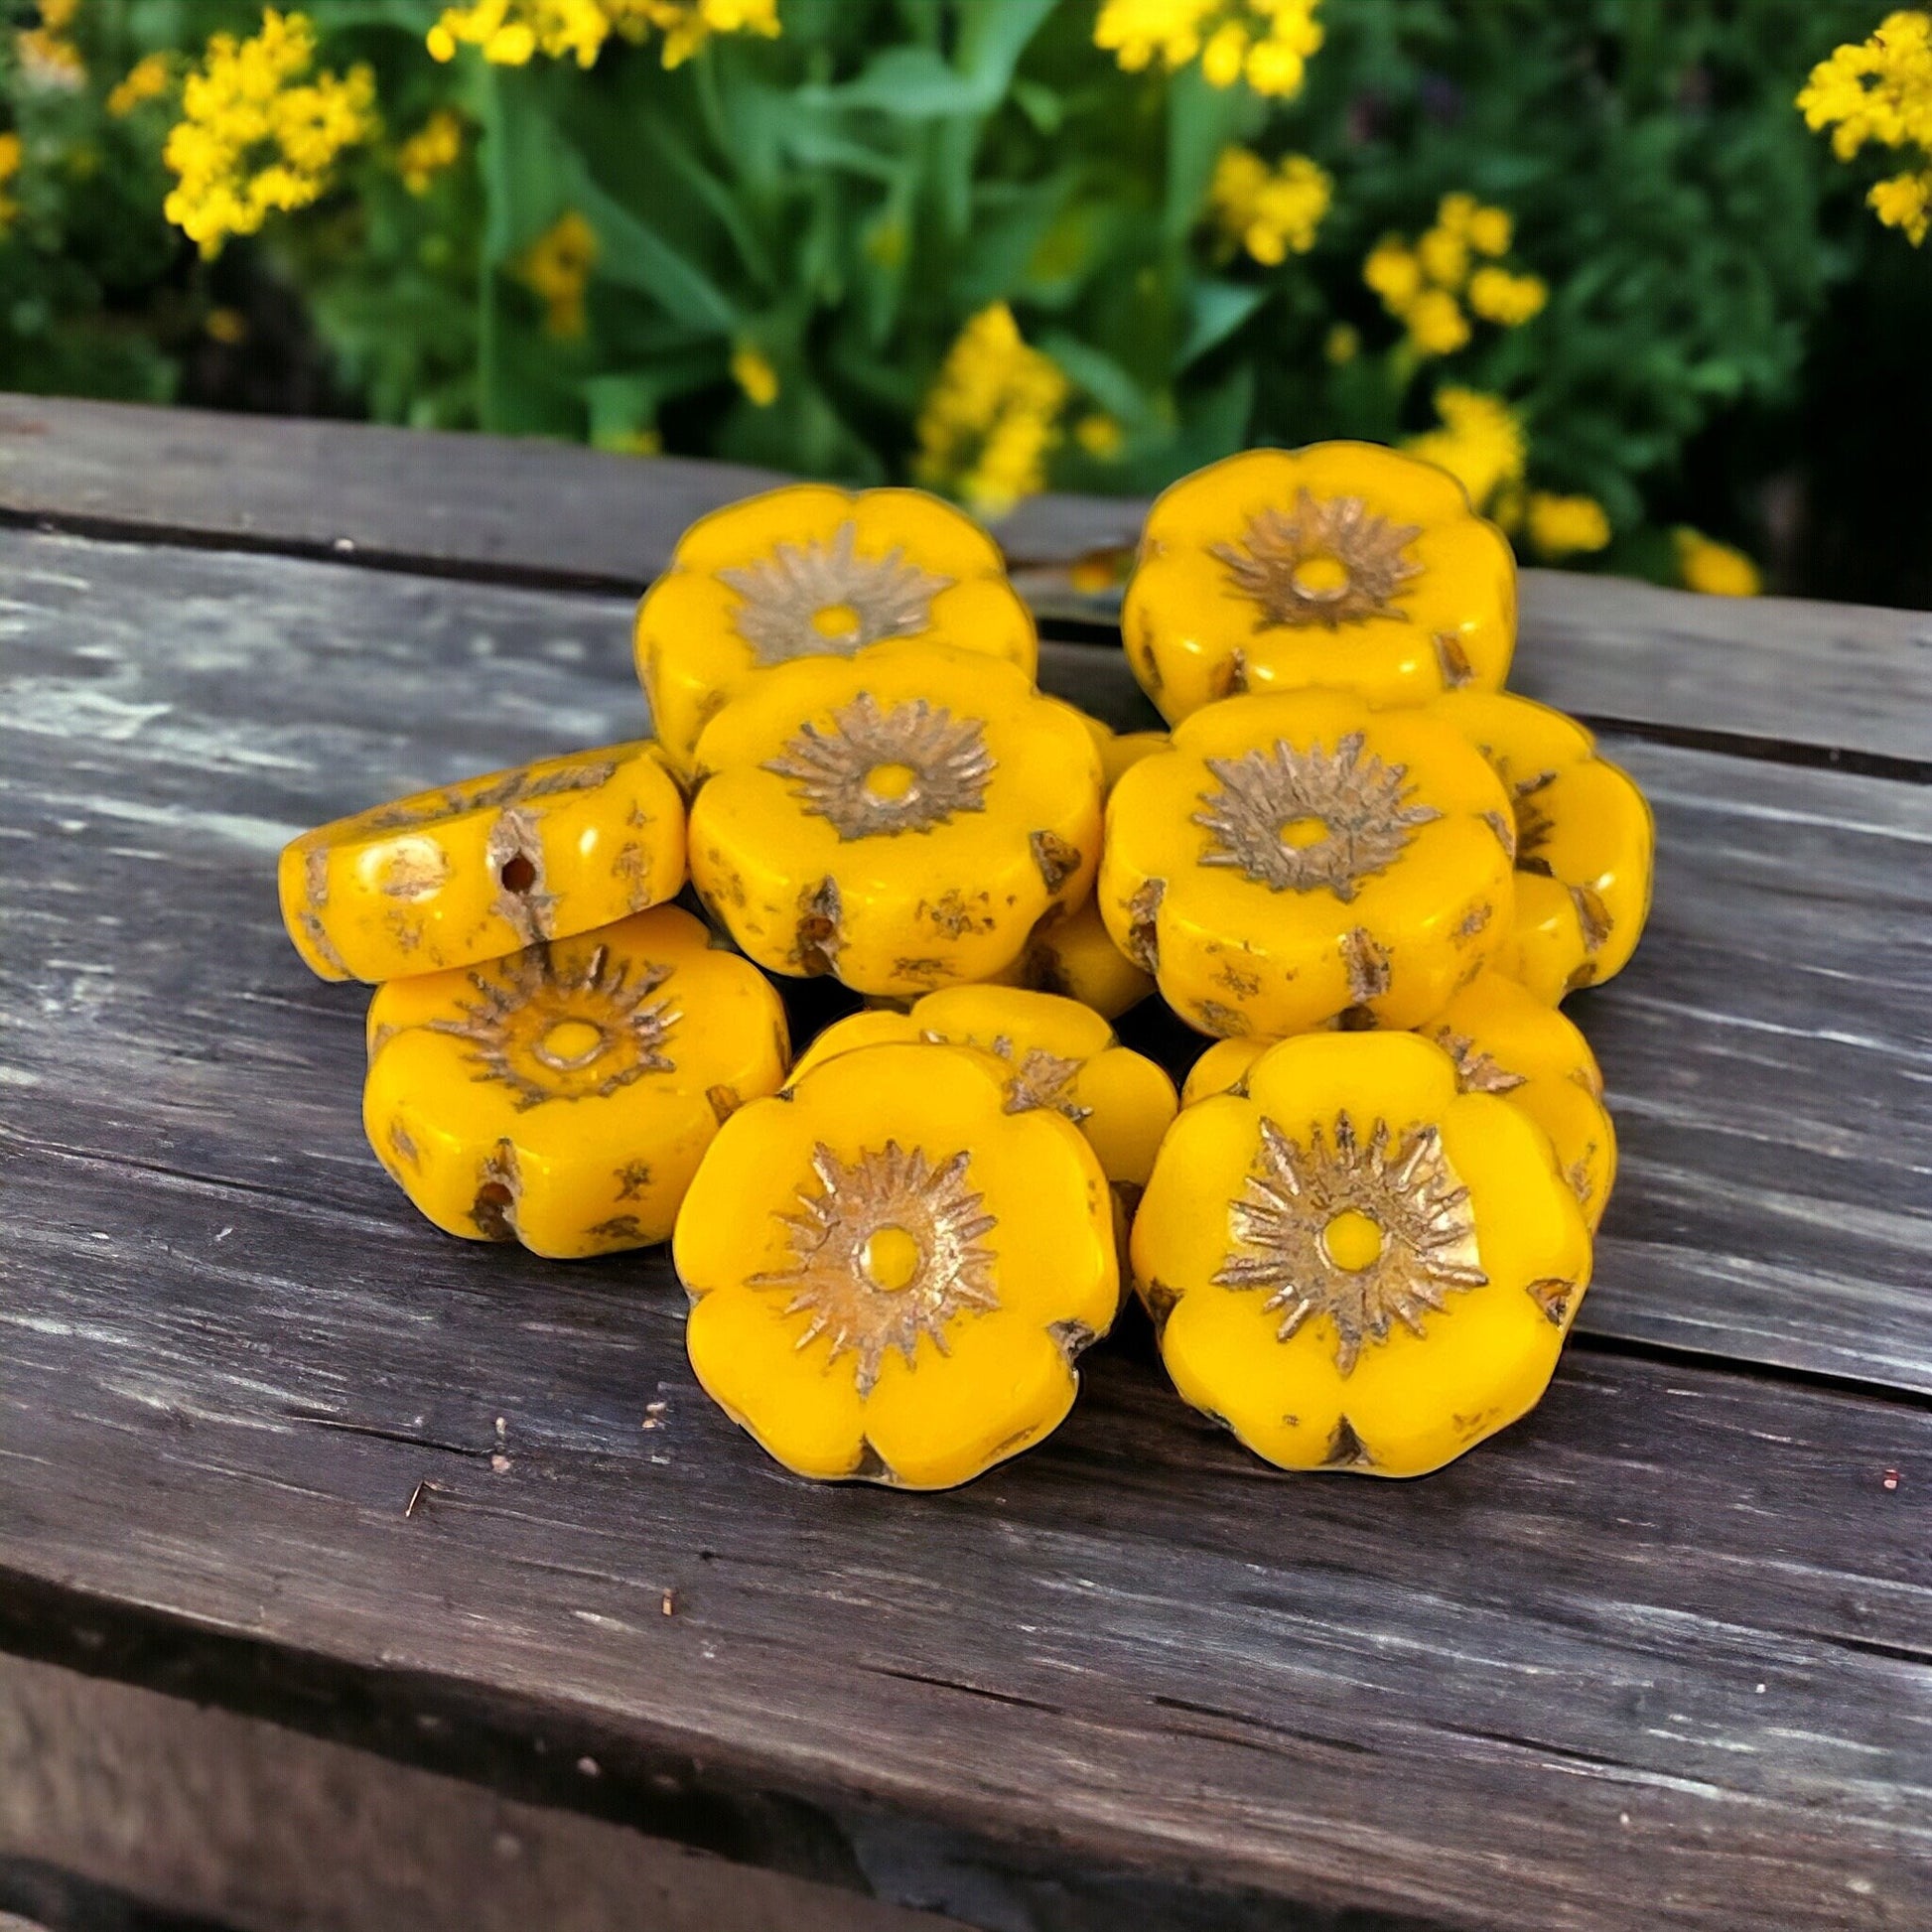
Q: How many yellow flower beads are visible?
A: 12